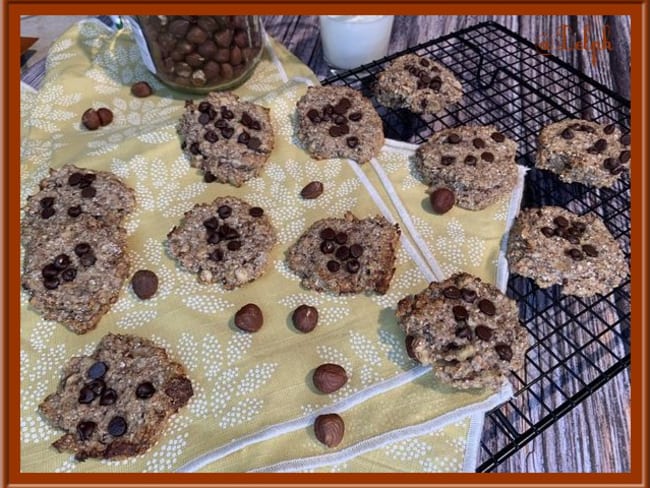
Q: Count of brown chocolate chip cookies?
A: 12